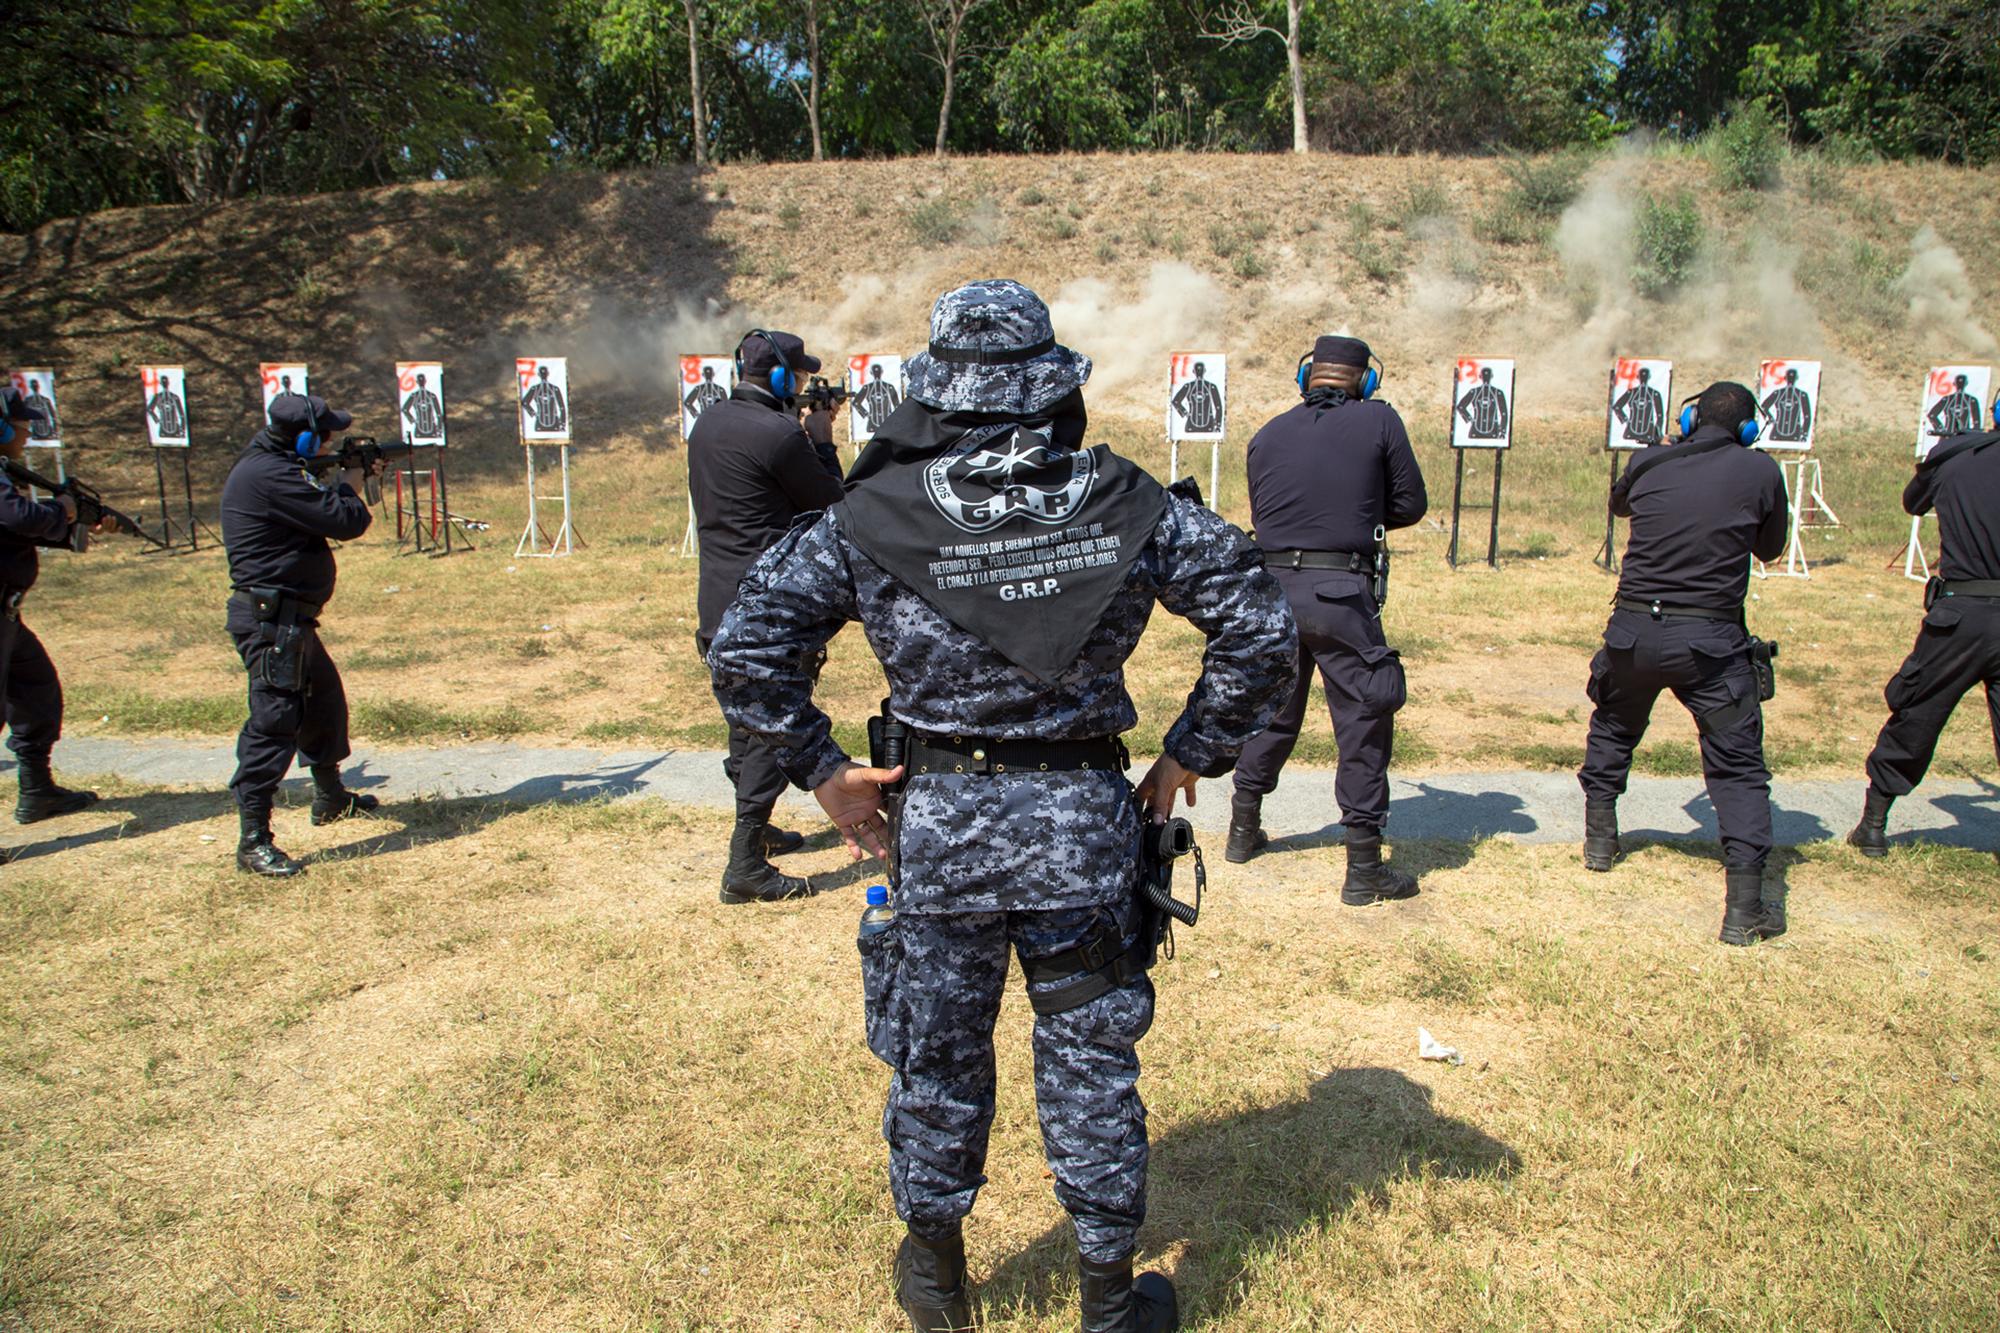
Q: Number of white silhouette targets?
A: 12